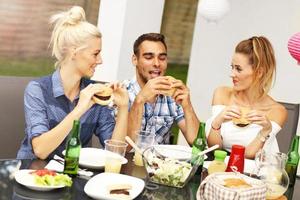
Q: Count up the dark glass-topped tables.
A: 1